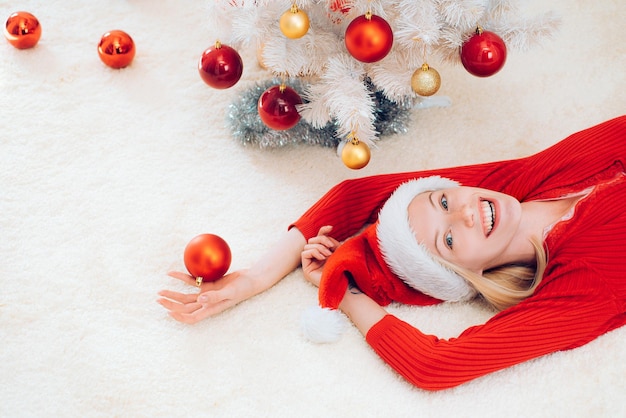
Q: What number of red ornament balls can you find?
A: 7